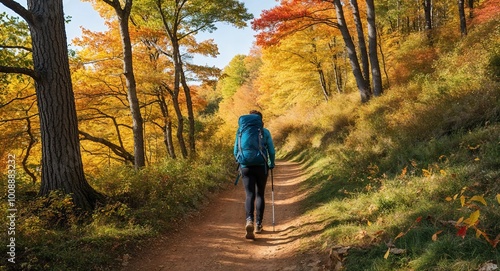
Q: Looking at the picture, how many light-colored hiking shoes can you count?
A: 2